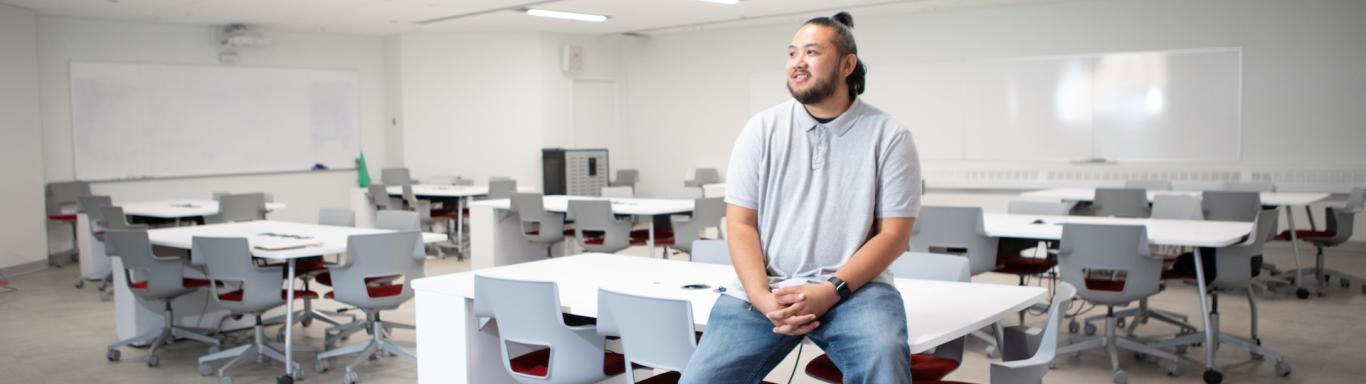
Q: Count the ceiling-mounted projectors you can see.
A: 1